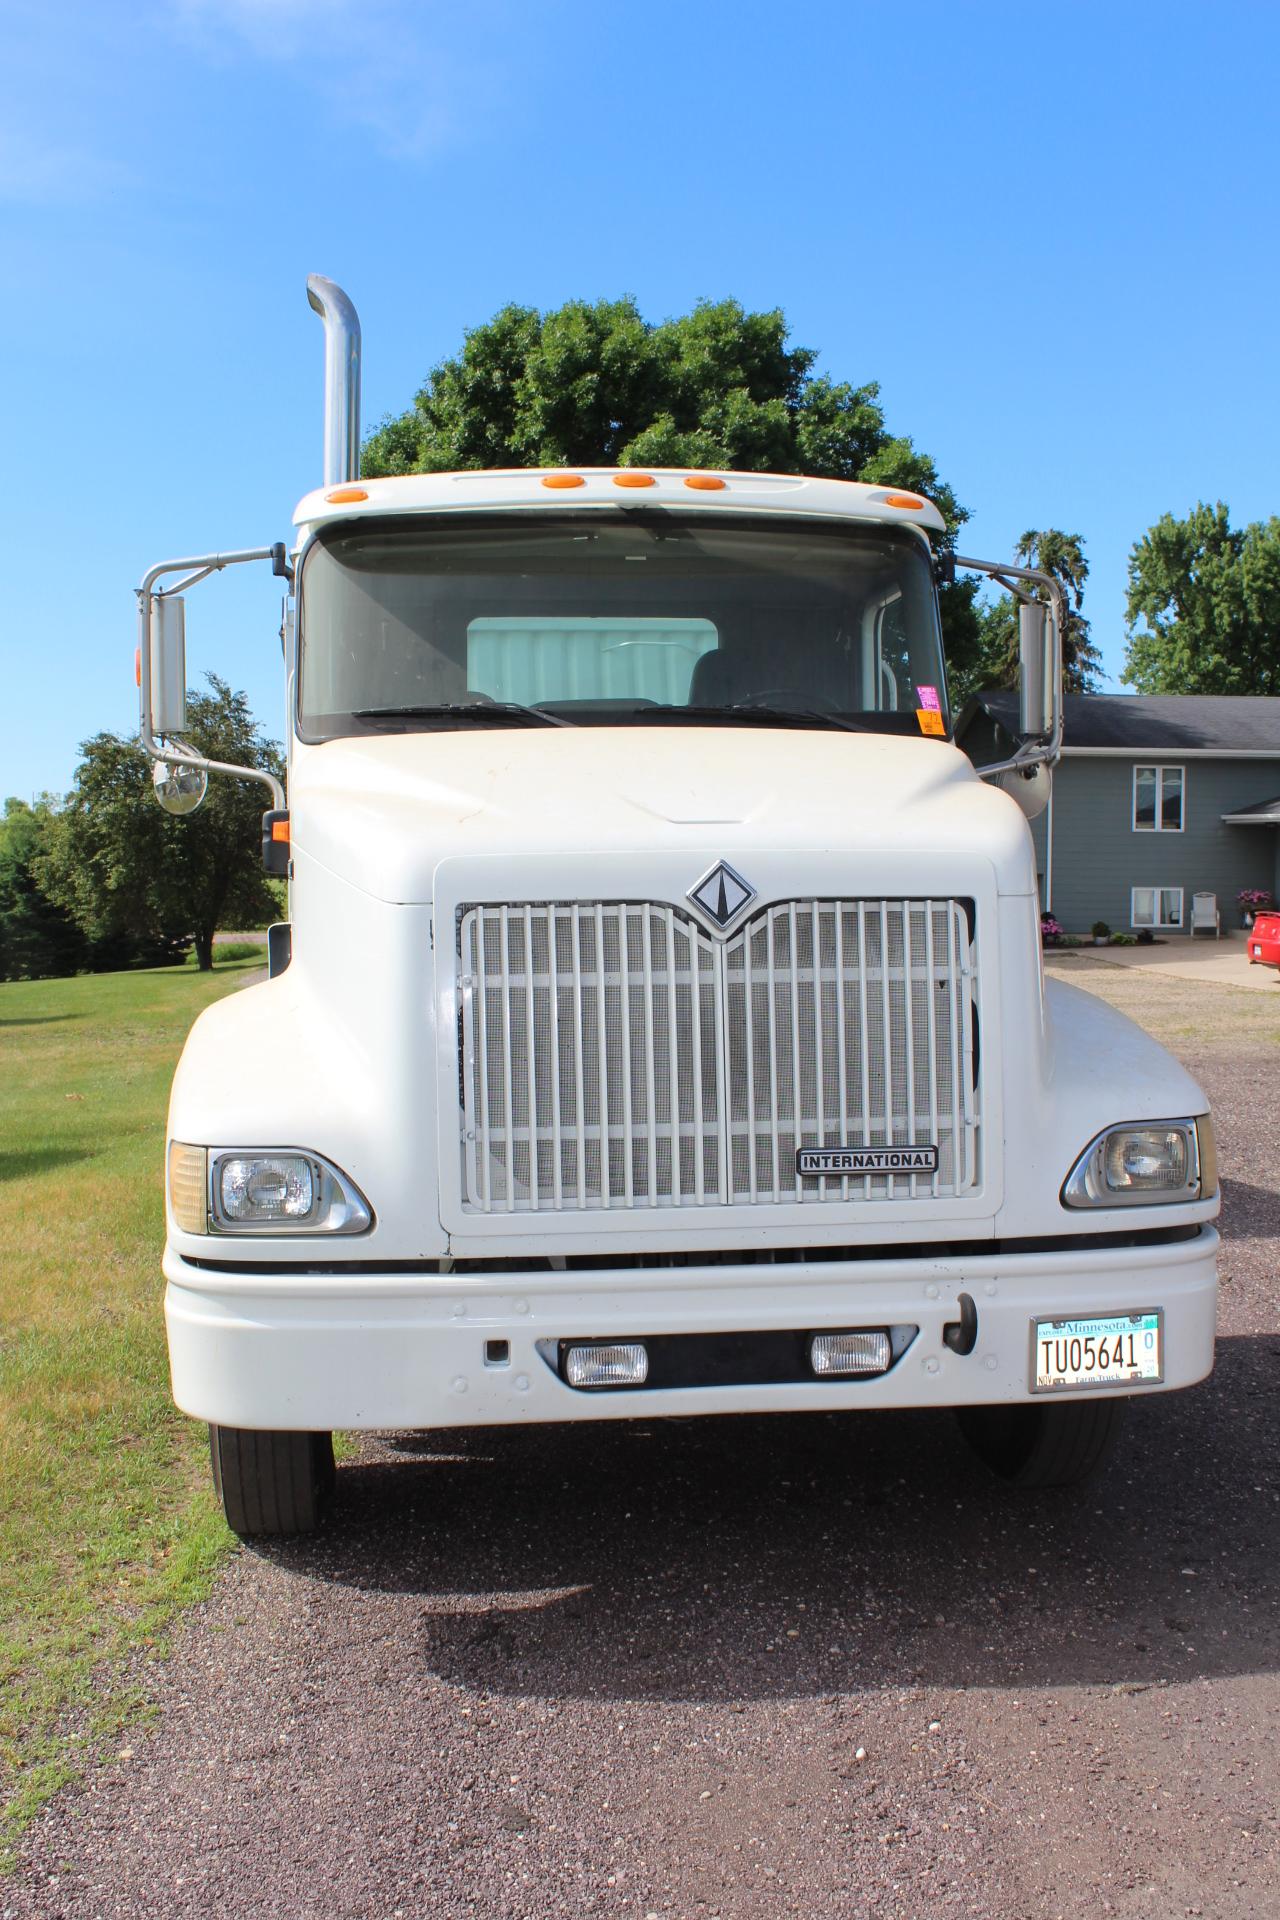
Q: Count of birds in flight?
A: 0